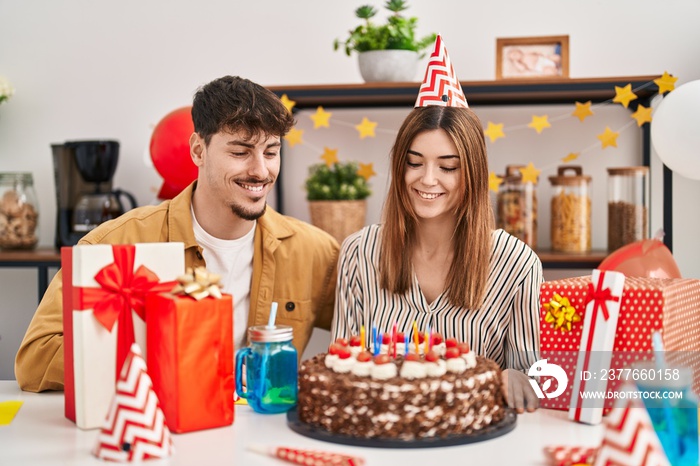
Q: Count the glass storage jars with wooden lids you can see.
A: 3